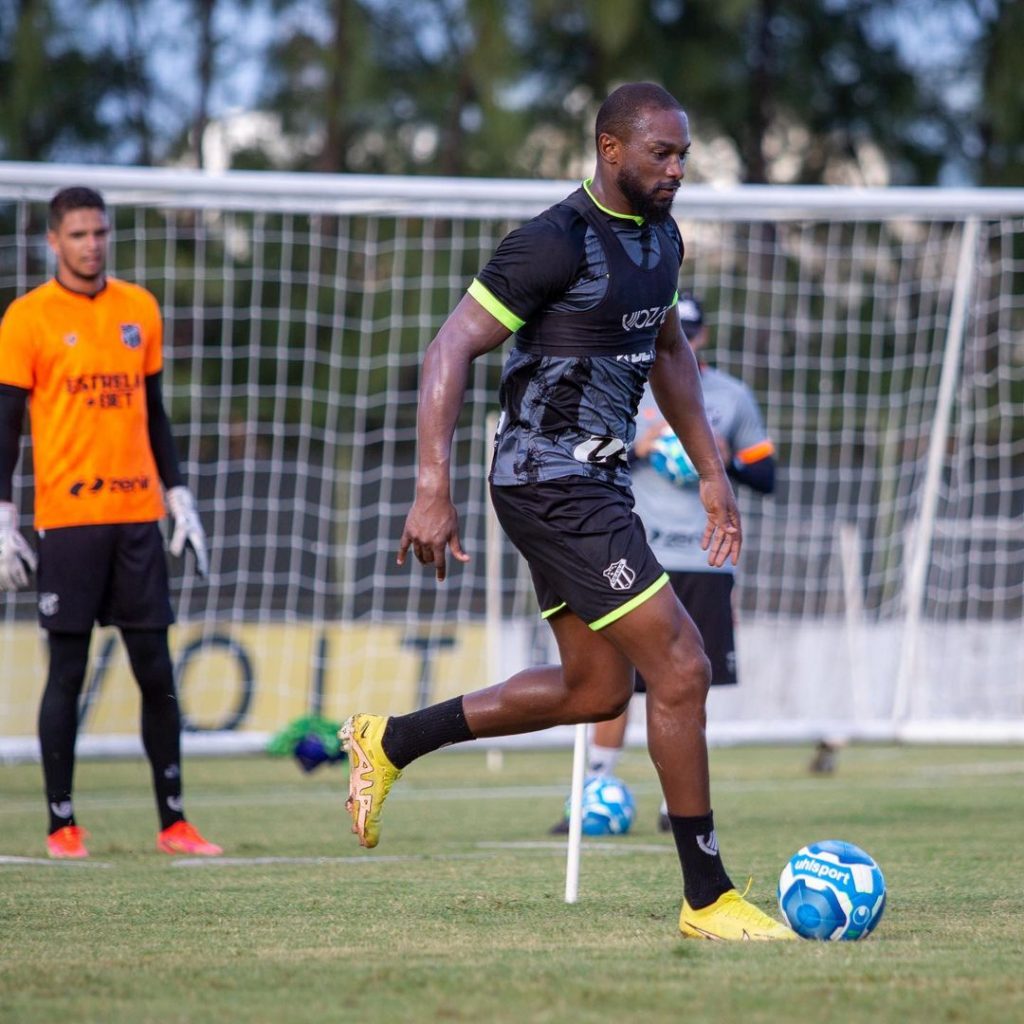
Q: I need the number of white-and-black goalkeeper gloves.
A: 2